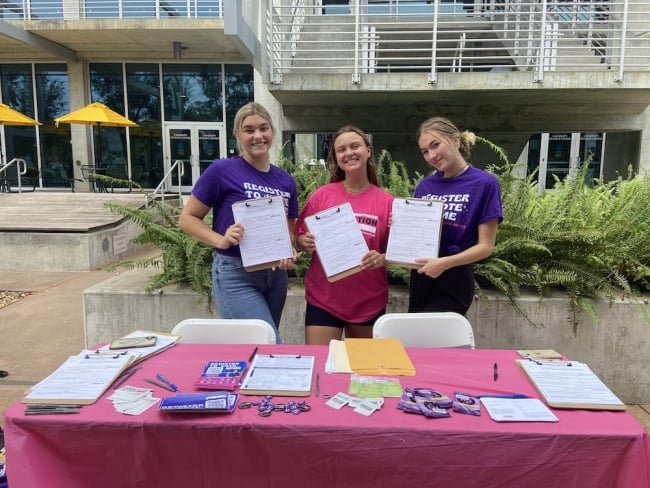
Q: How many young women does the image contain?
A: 3